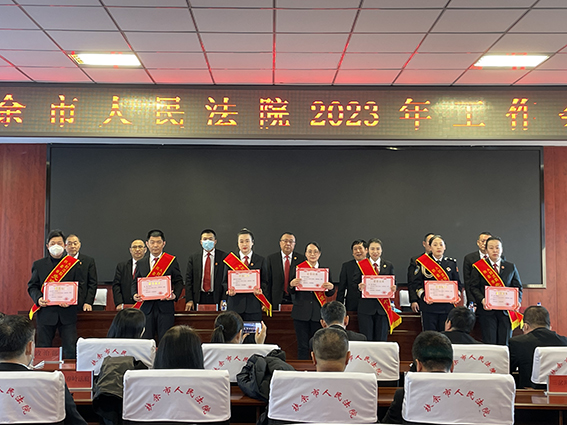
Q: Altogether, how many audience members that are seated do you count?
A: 9